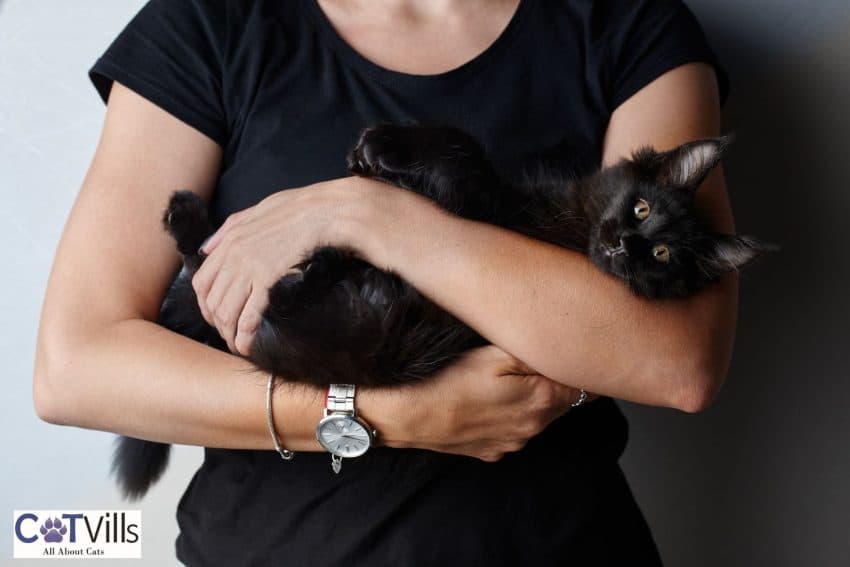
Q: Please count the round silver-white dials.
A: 1